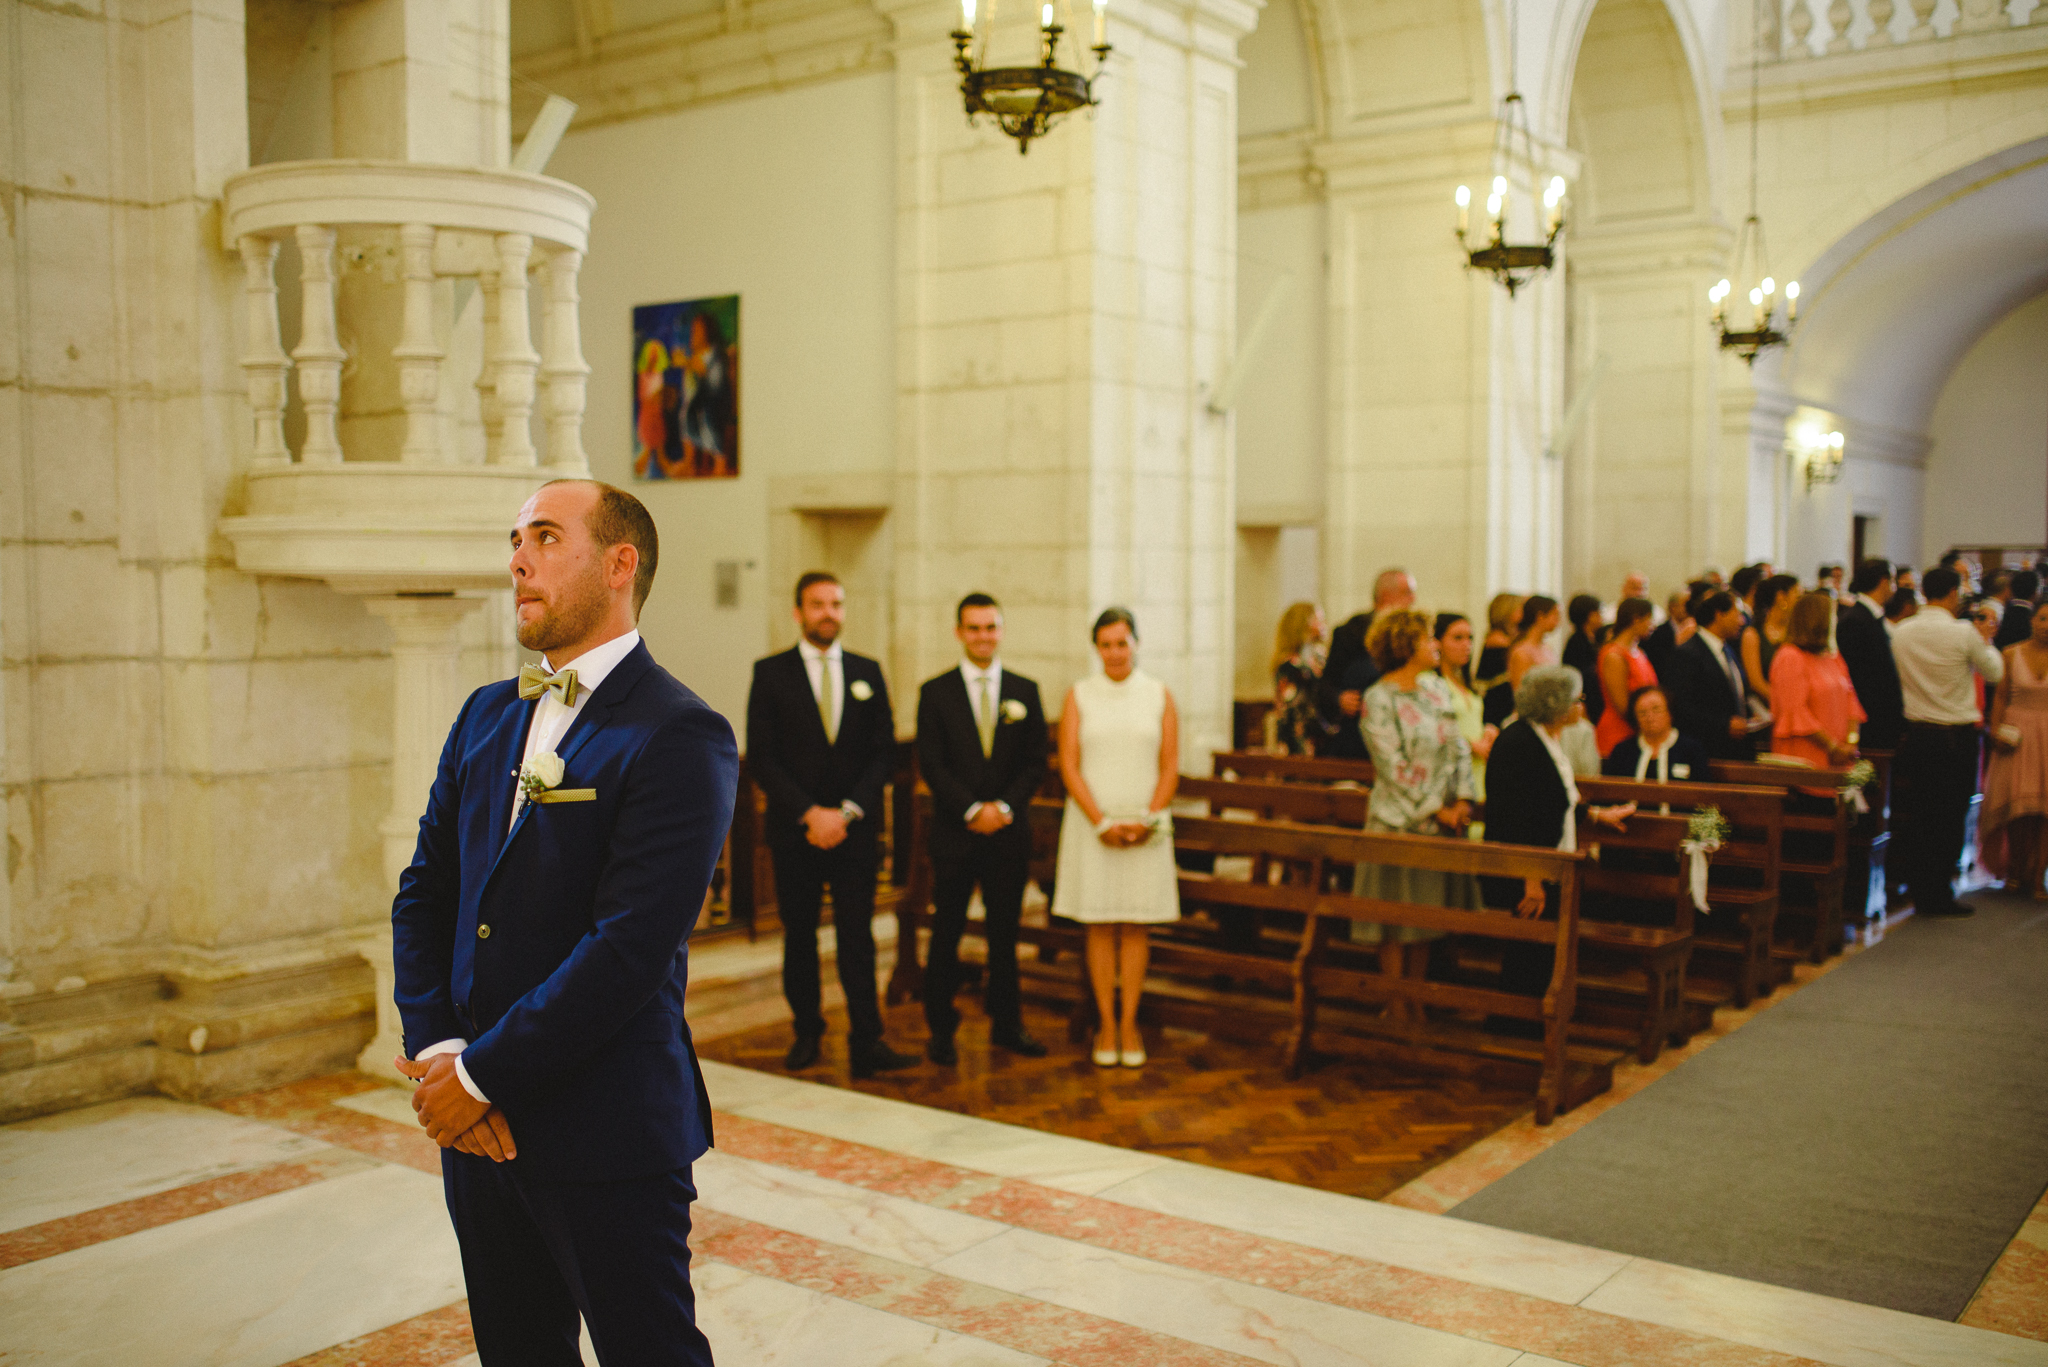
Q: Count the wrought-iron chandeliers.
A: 3